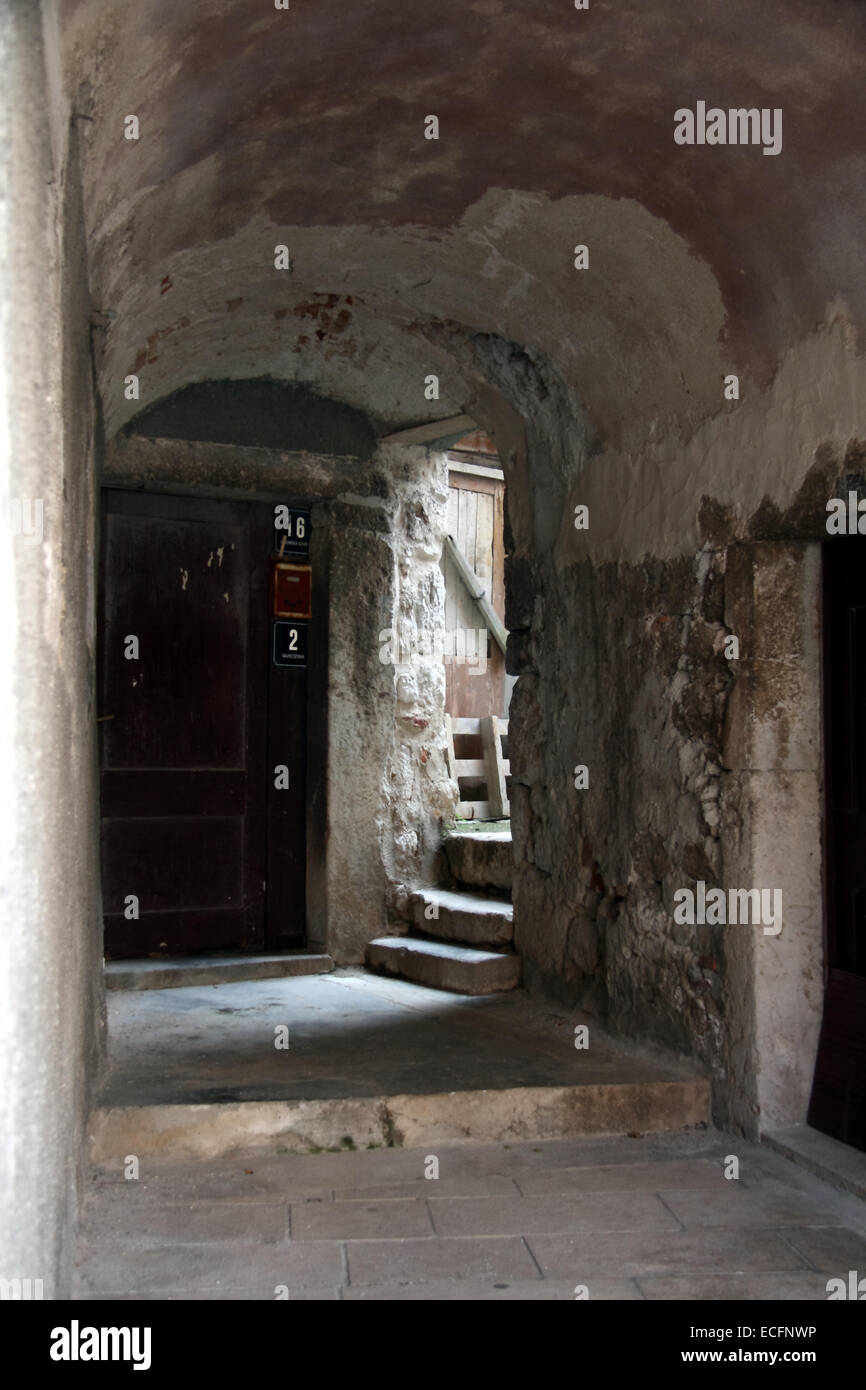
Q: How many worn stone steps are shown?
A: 3